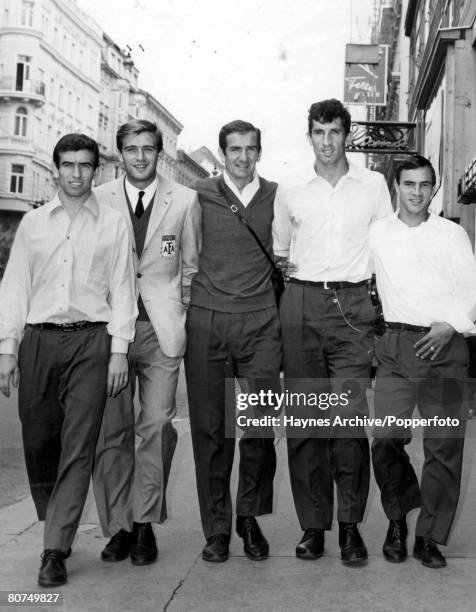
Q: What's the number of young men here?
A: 5